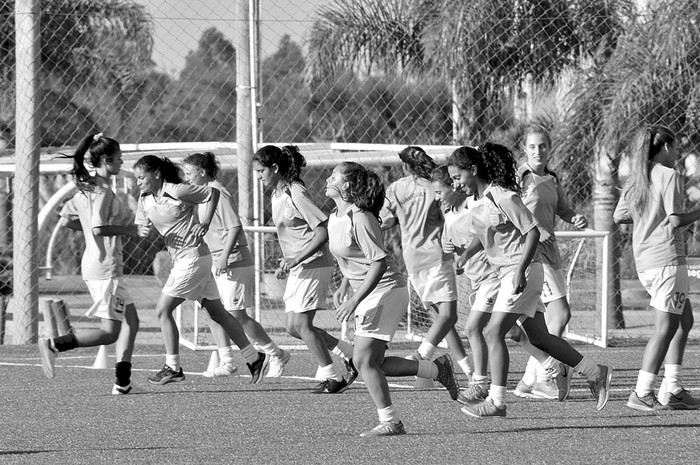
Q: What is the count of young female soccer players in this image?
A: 10